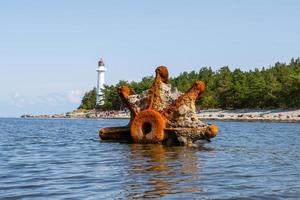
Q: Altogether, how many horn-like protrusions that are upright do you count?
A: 3